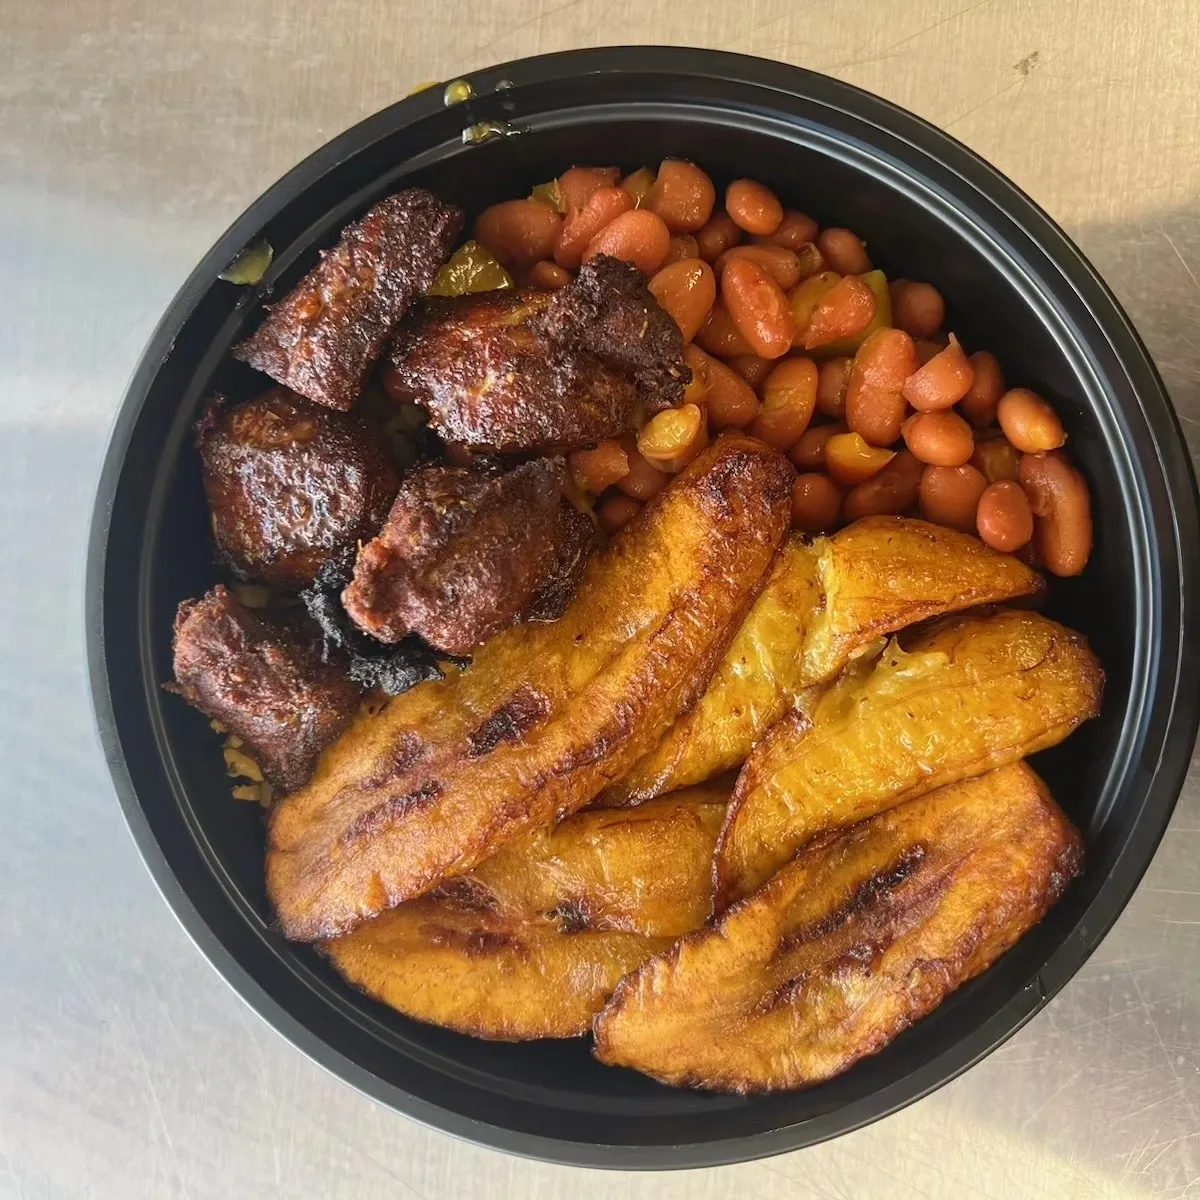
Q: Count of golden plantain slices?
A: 5